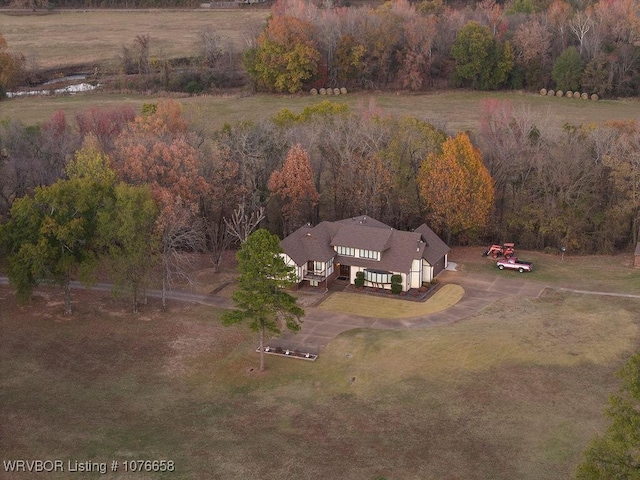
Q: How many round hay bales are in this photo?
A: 12